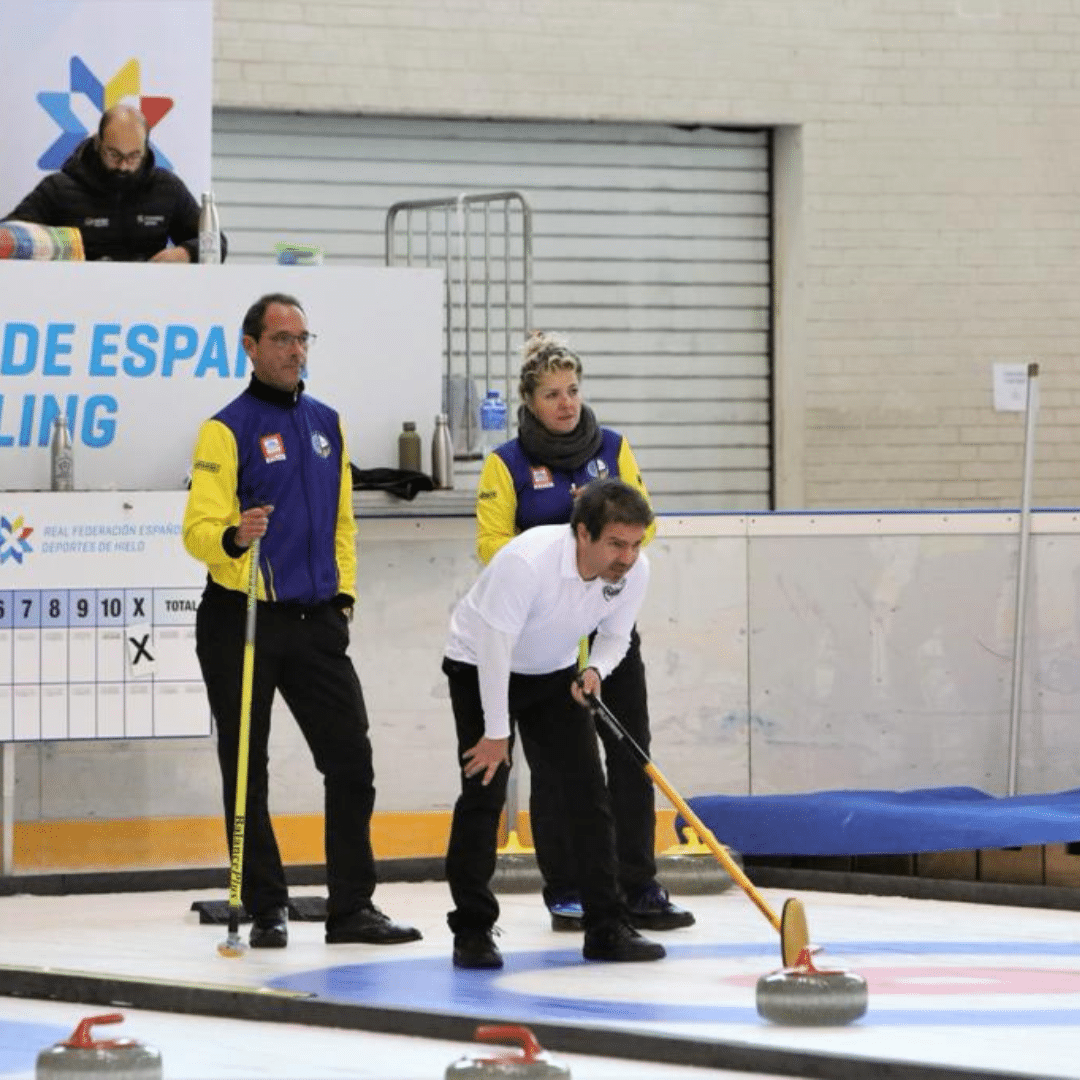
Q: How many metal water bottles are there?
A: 4